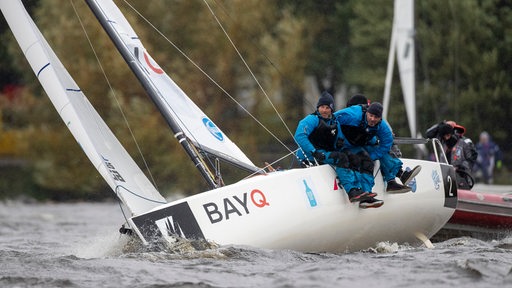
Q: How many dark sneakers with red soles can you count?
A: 2